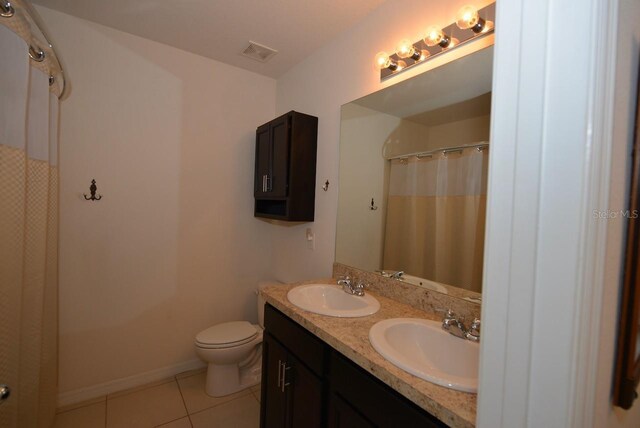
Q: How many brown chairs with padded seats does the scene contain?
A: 0